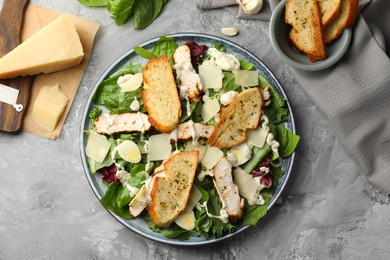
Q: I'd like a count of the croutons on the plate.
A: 3